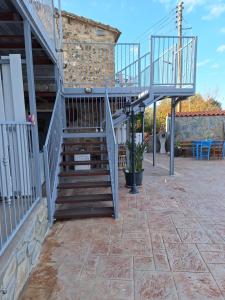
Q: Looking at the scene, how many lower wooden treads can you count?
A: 7